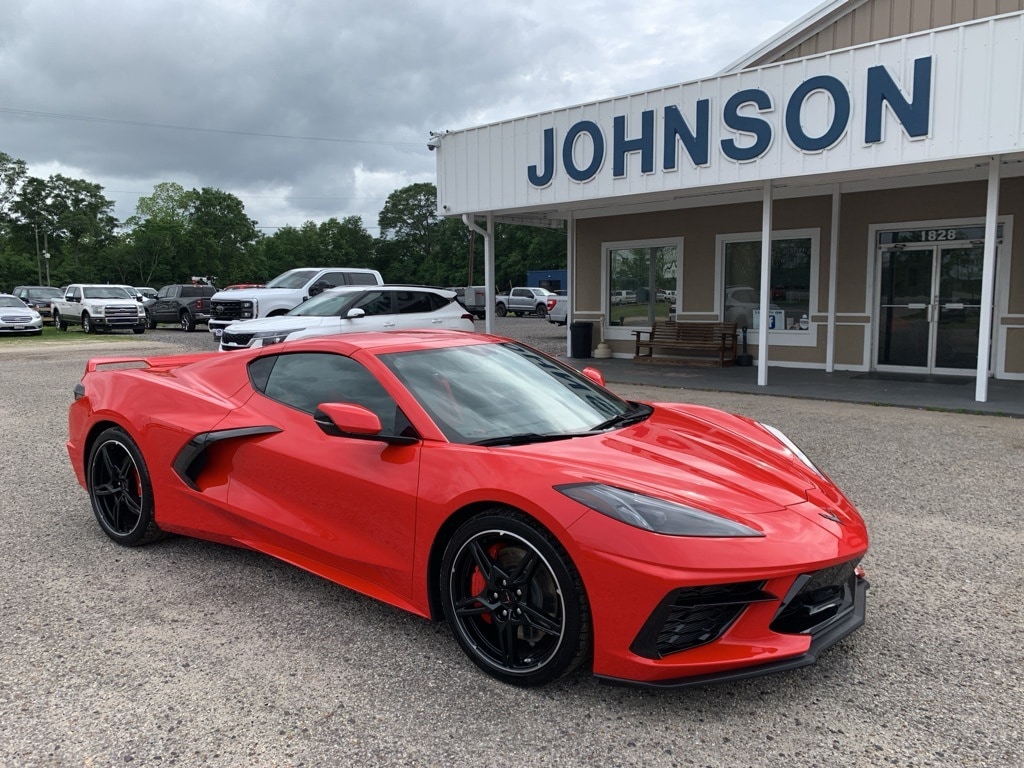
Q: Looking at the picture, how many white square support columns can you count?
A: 5